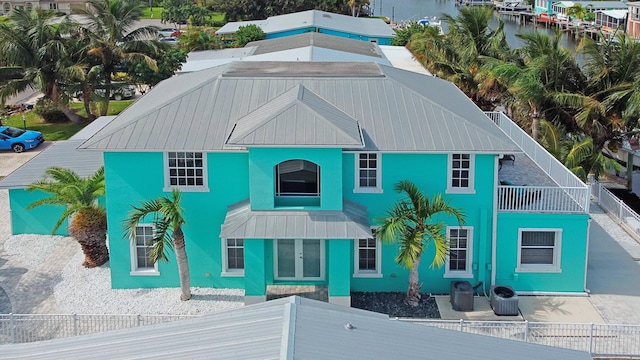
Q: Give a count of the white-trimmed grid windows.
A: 7